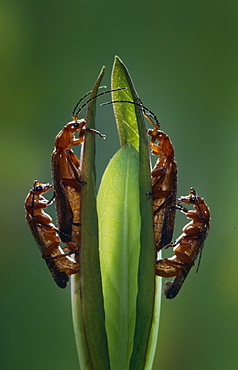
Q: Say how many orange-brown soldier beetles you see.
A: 4